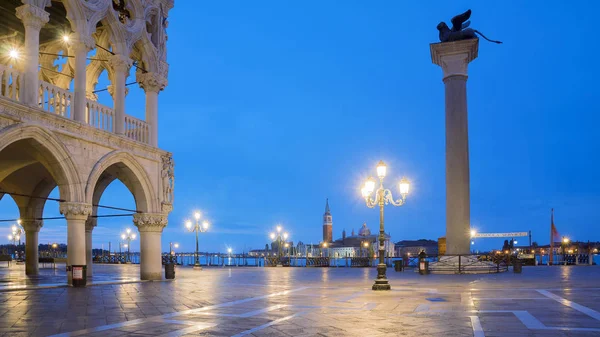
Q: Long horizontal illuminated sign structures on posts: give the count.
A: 1